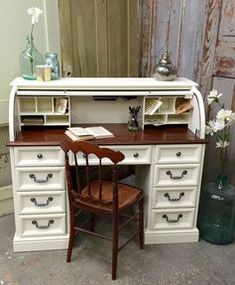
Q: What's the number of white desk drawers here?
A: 9